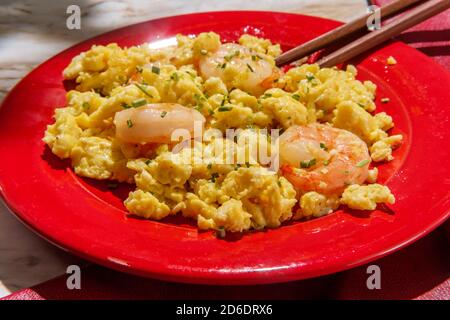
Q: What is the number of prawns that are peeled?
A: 3